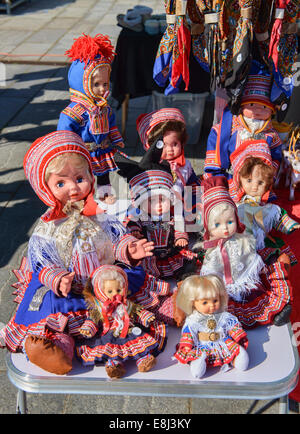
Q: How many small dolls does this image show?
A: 2